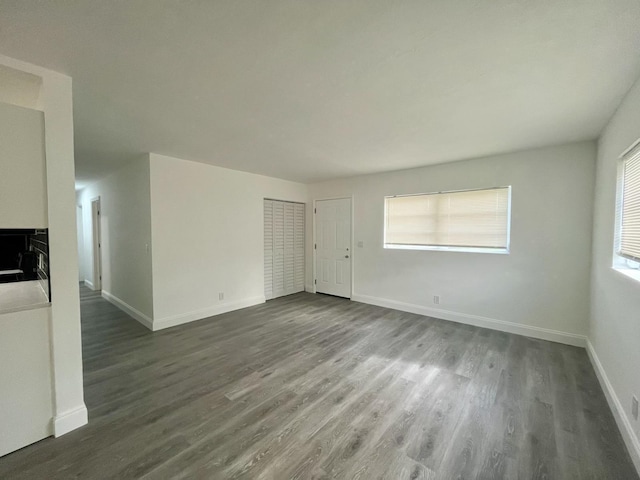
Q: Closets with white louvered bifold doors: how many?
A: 1